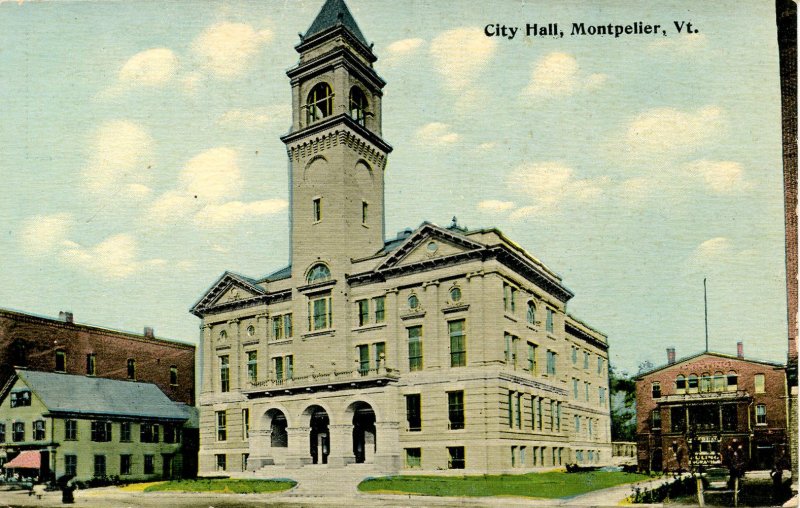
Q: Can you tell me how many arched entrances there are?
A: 3